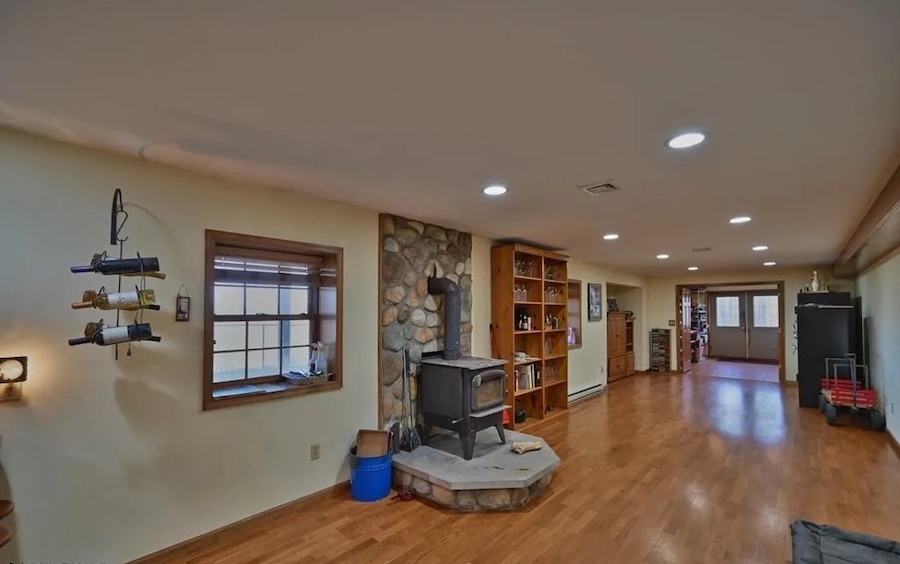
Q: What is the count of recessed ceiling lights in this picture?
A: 8